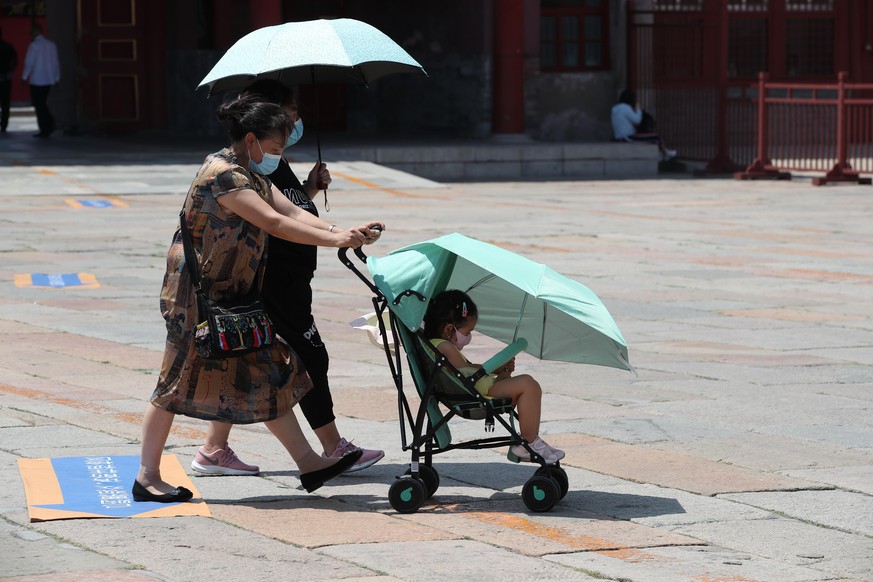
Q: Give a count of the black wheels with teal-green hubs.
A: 2